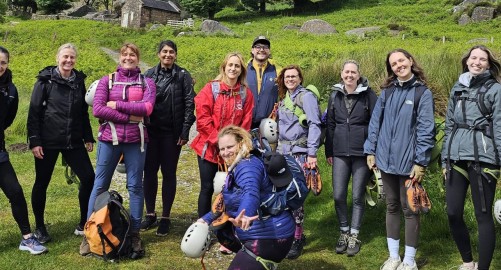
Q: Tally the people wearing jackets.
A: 11